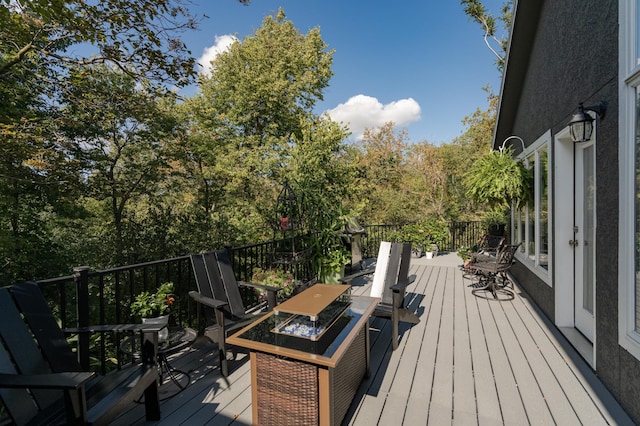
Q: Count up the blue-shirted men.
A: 0